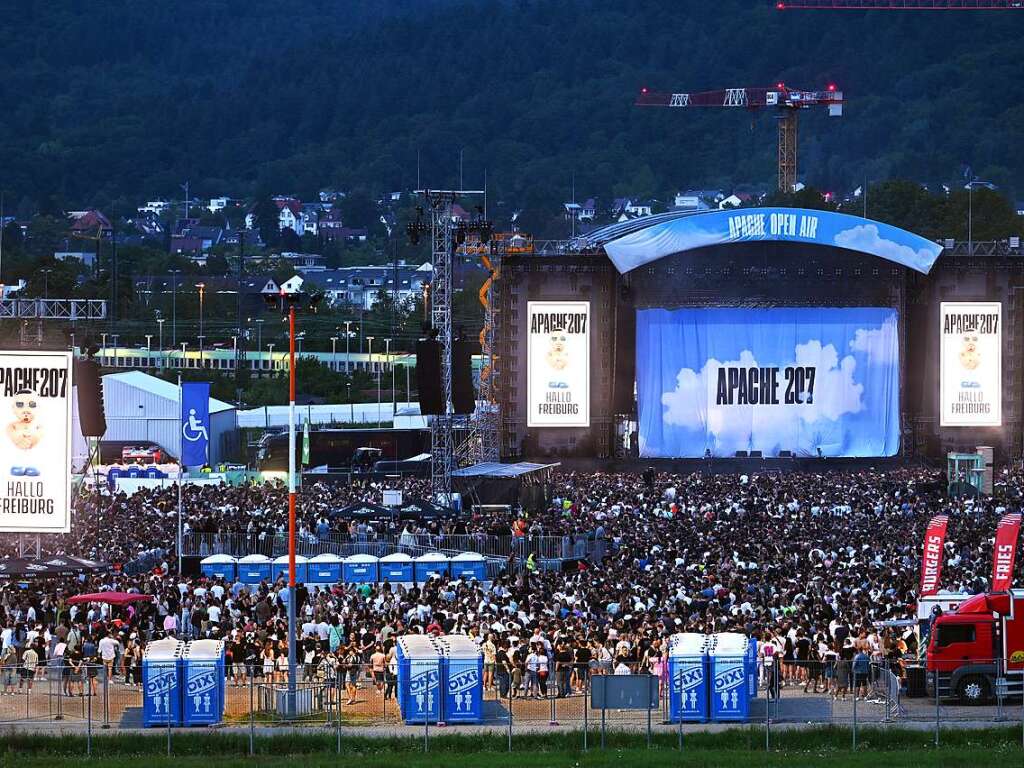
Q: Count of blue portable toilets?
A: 14